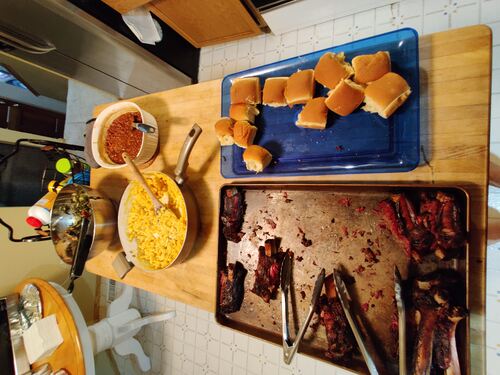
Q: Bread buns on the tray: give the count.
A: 12